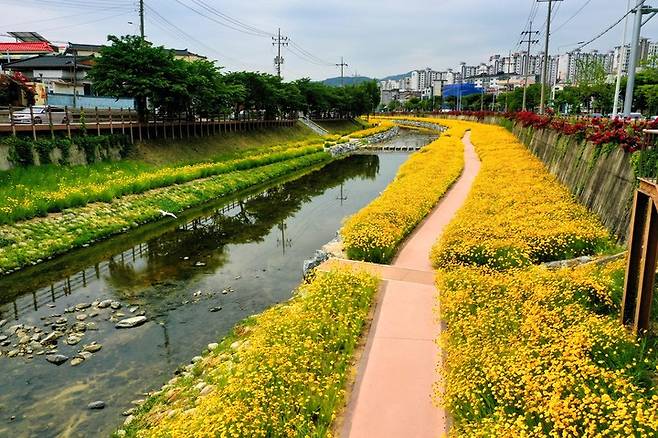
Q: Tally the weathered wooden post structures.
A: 1